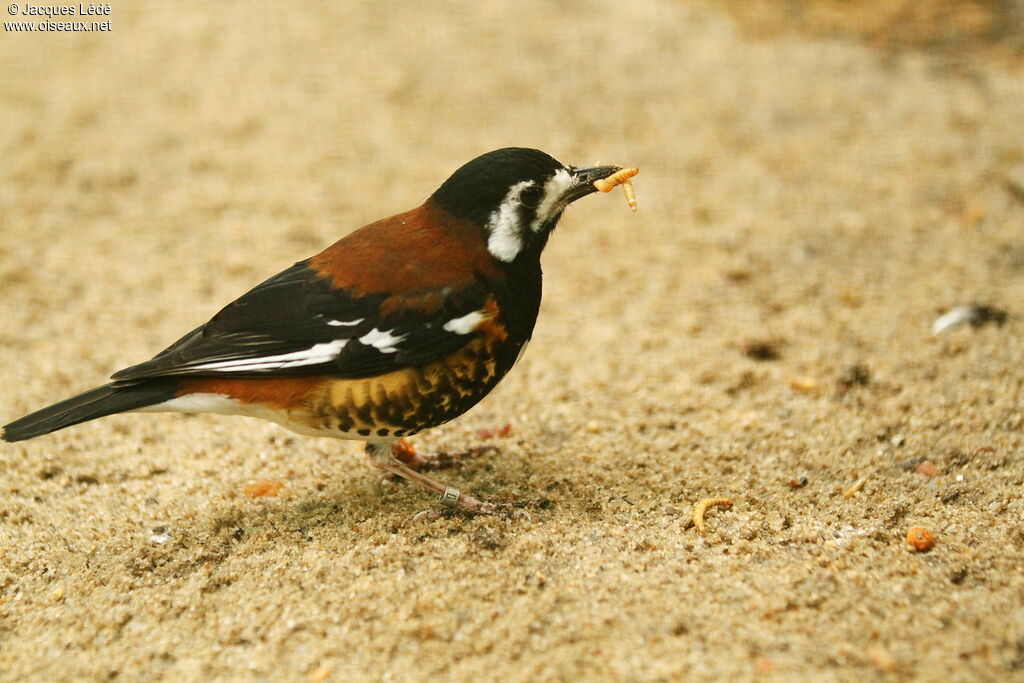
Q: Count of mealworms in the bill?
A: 2